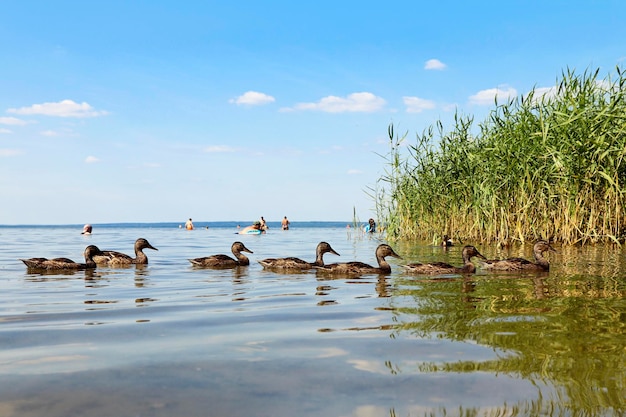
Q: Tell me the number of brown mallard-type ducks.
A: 7